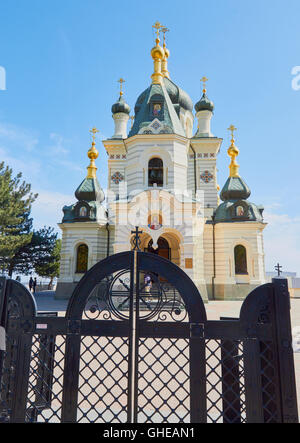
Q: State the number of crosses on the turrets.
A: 6